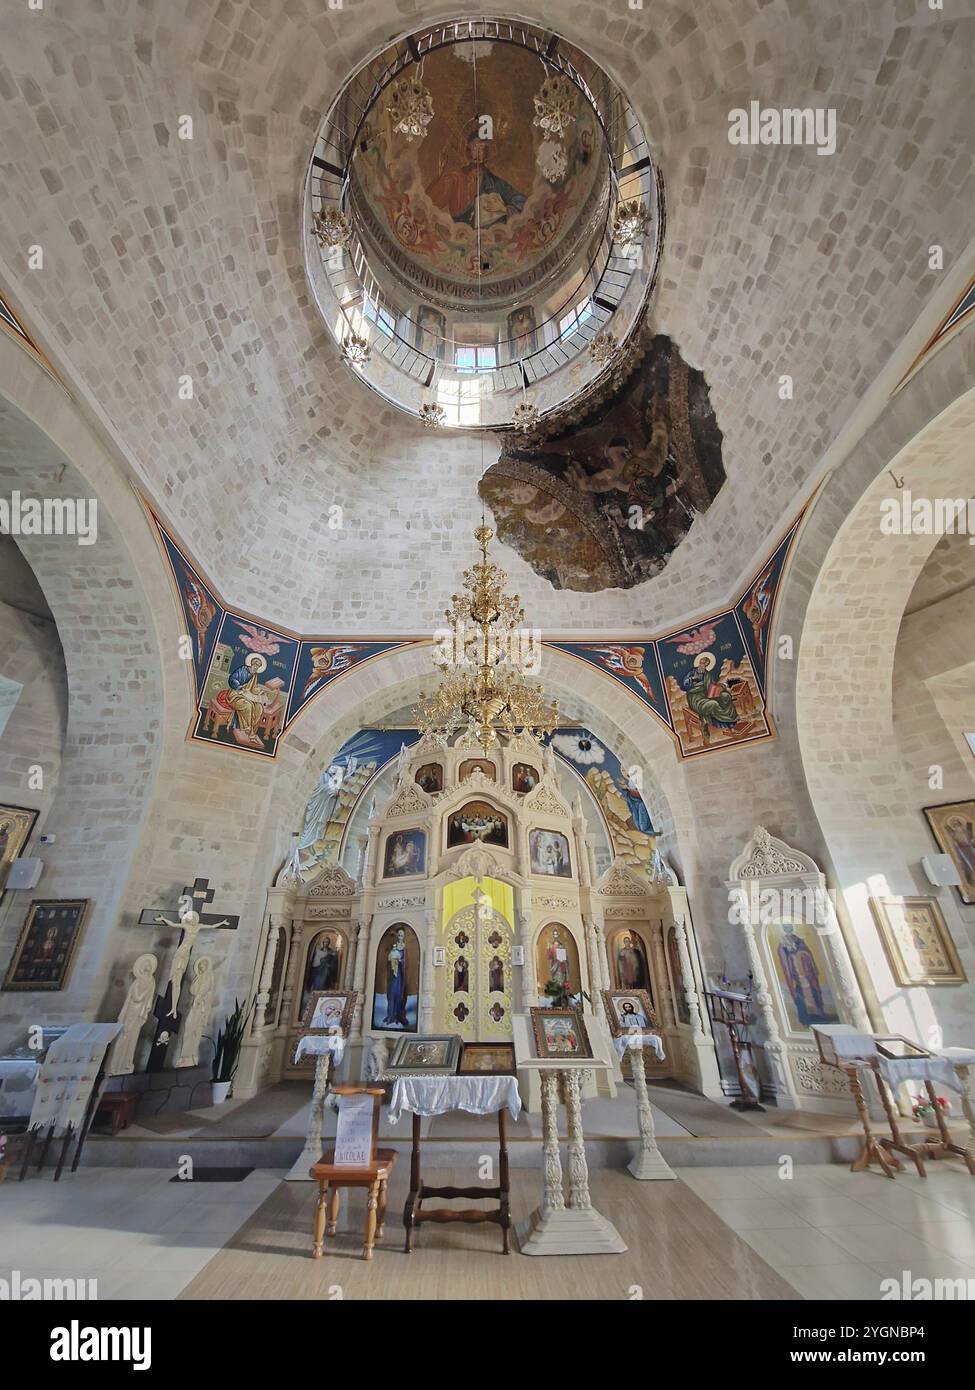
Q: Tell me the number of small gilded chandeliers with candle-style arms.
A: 8